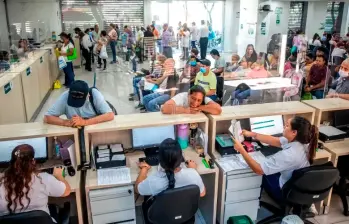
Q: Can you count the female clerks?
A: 3